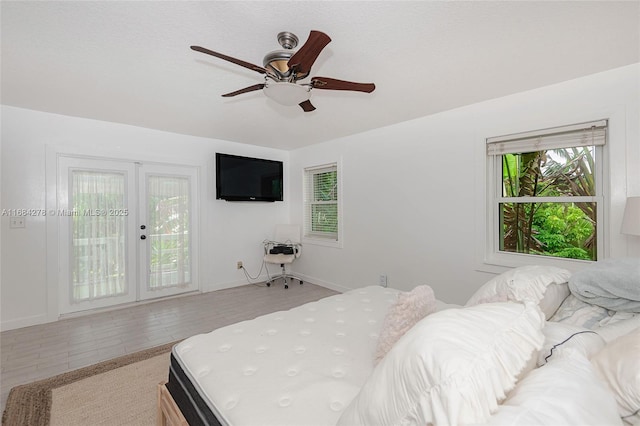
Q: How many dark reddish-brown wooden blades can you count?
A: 5